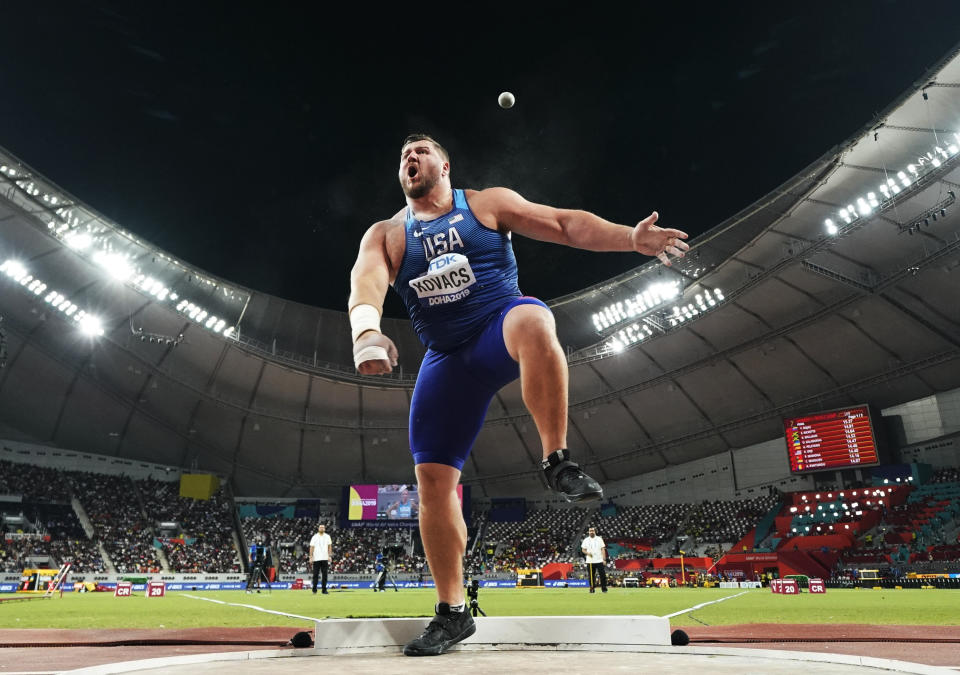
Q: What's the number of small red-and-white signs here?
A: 6